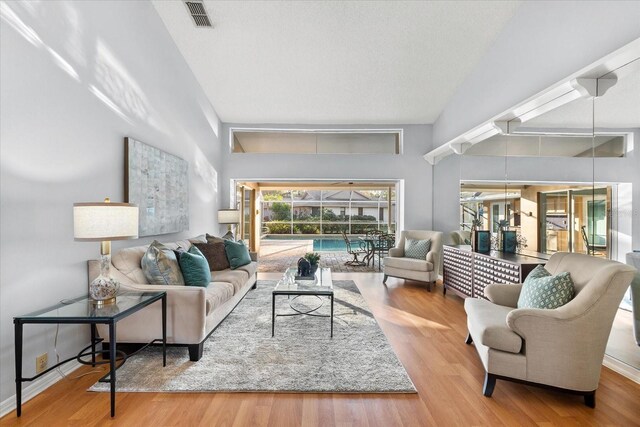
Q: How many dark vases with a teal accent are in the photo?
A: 2